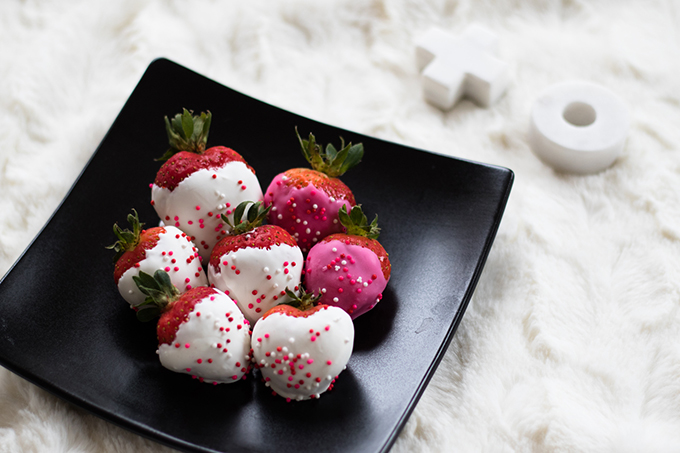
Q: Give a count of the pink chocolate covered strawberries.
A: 2